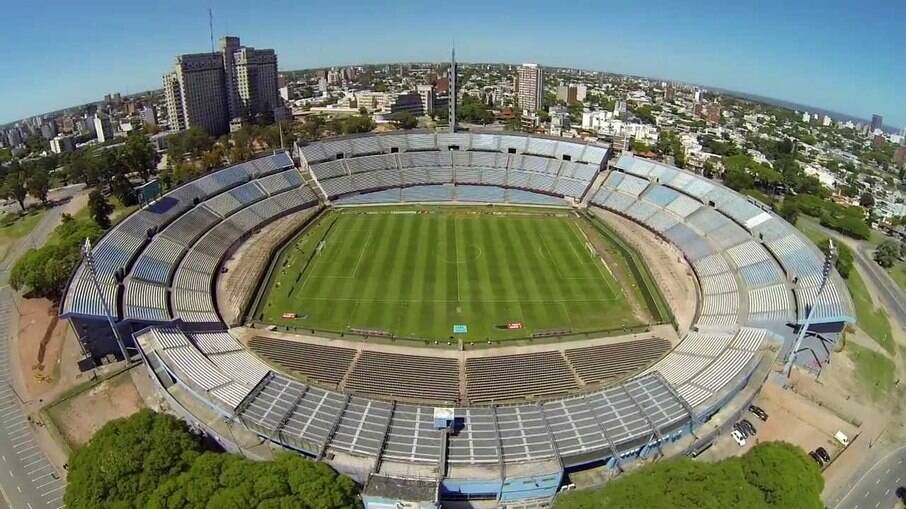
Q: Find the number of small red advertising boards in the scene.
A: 2